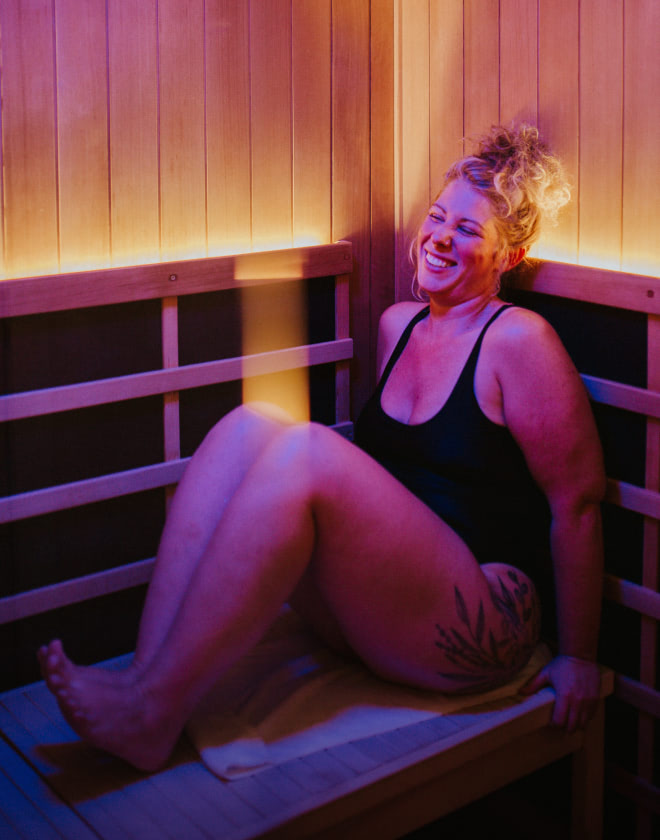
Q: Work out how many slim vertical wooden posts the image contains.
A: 3